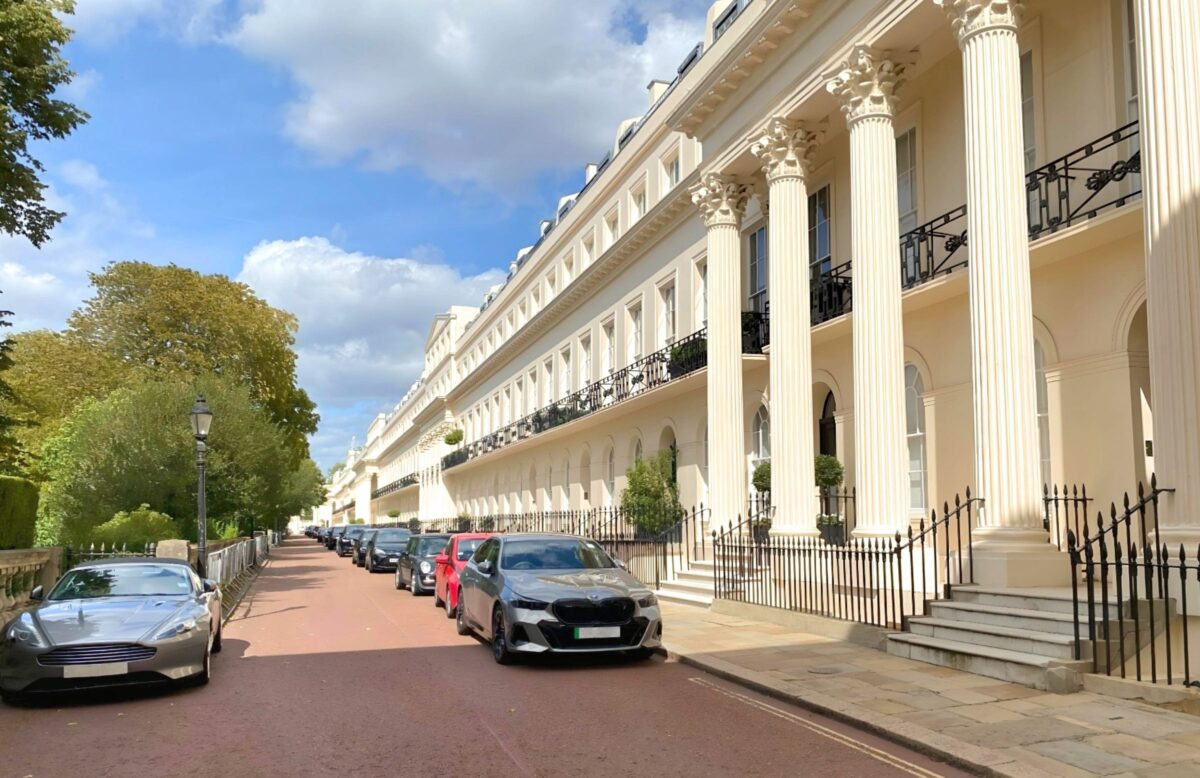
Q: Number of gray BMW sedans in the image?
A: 1